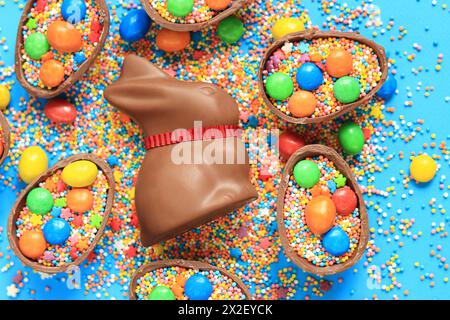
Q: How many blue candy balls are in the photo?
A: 7